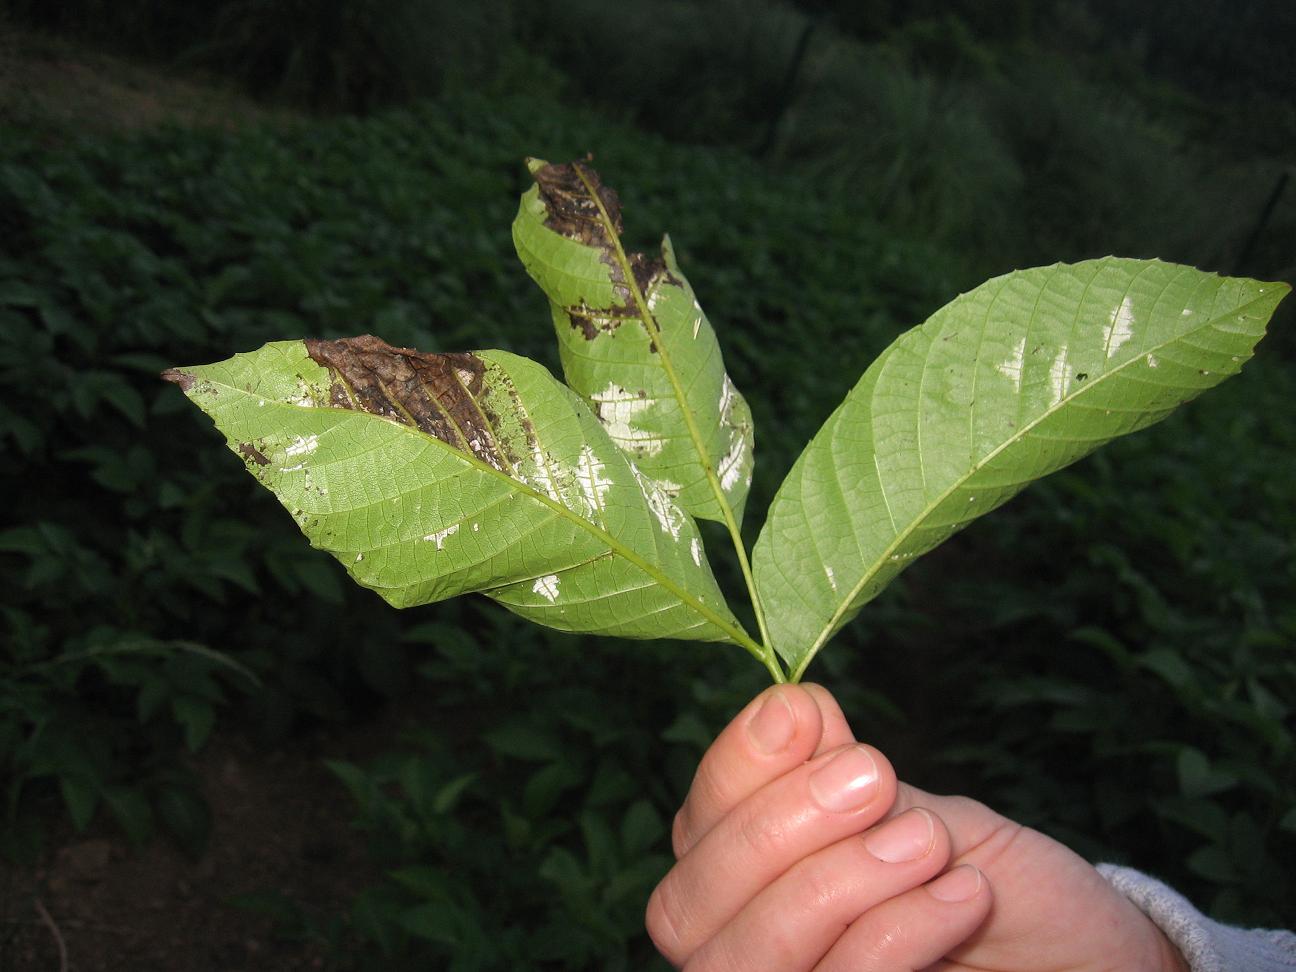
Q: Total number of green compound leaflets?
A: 3